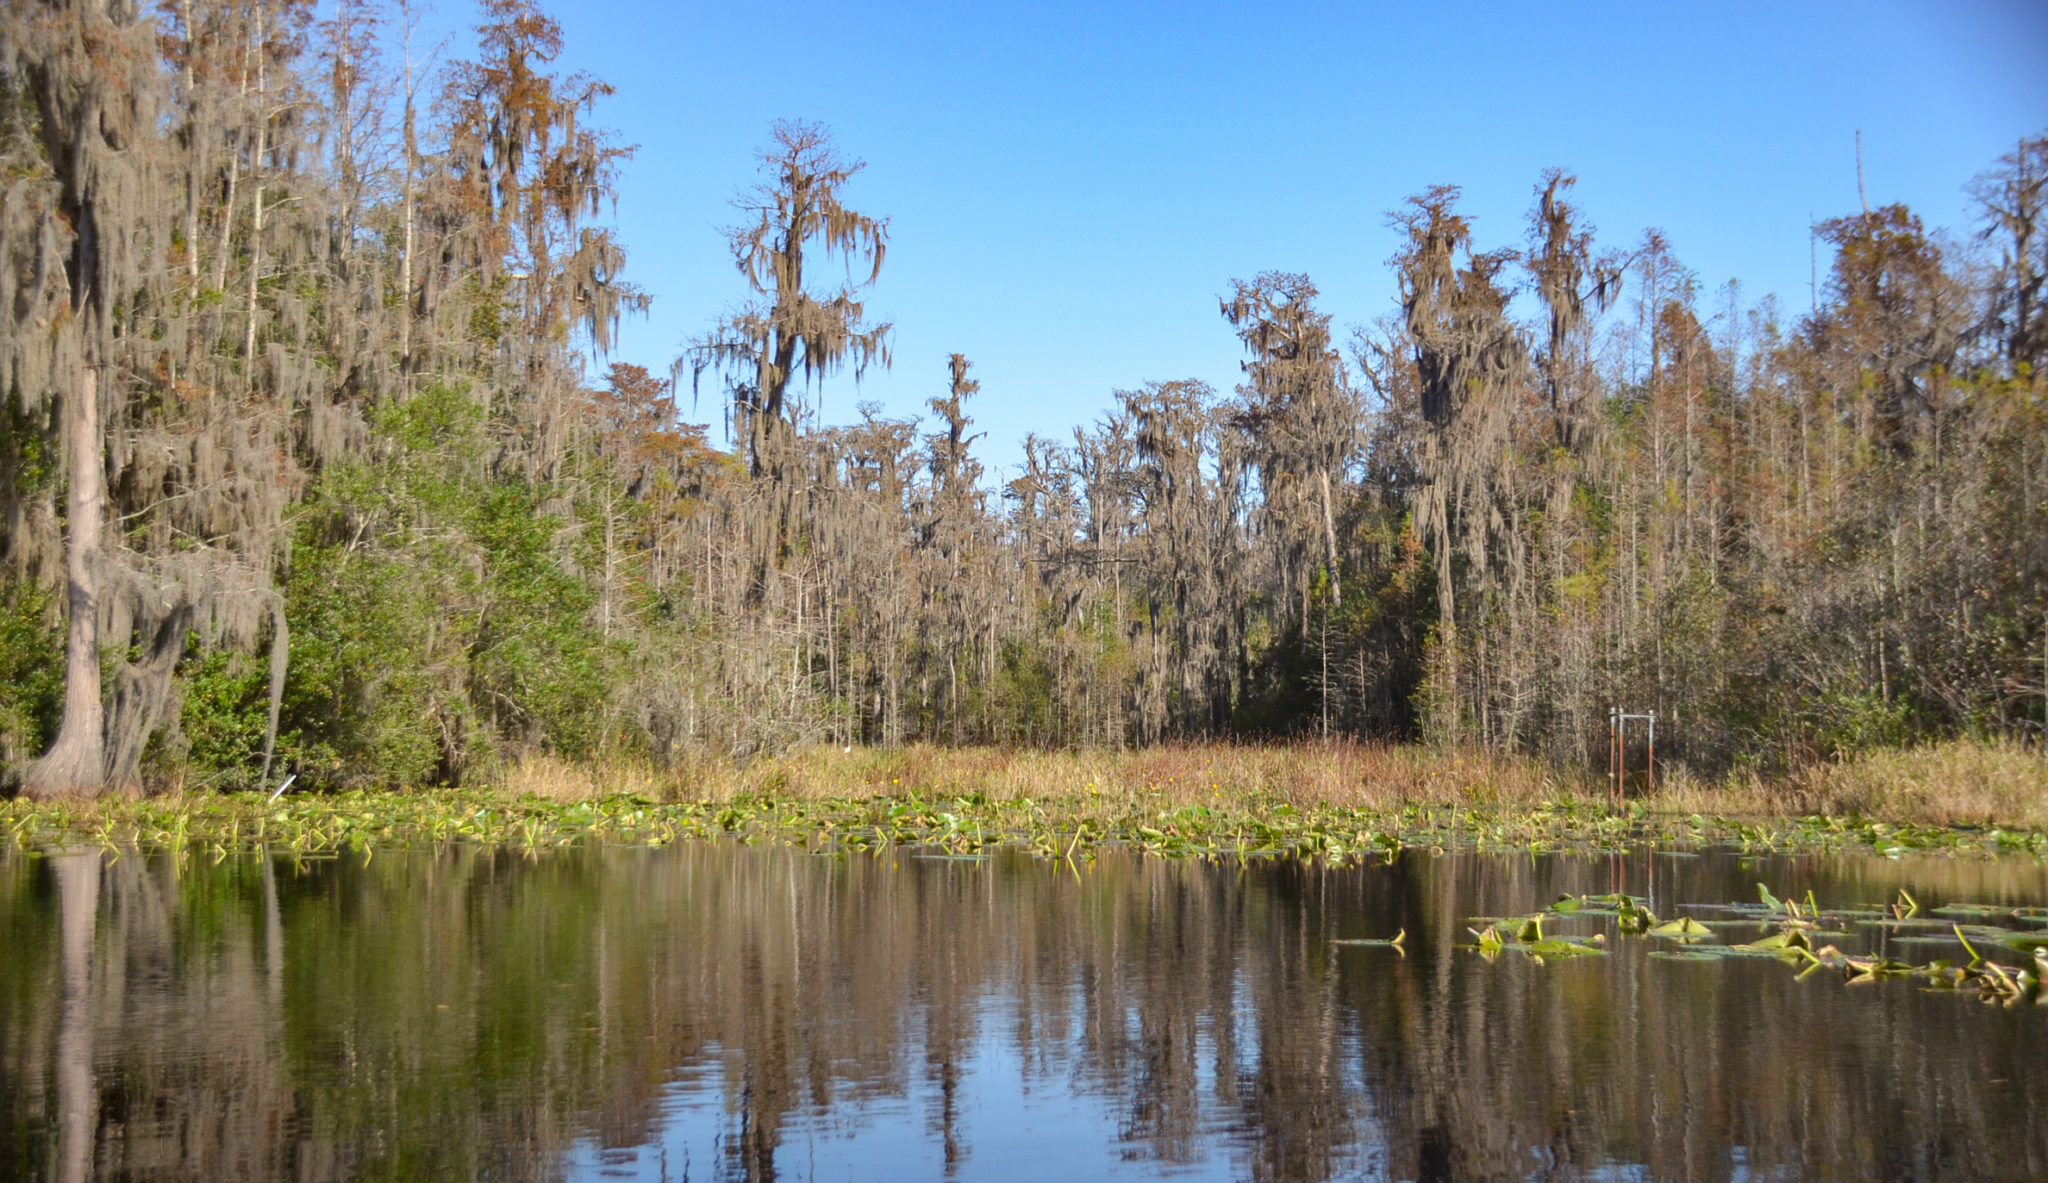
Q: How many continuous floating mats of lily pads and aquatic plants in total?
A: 2